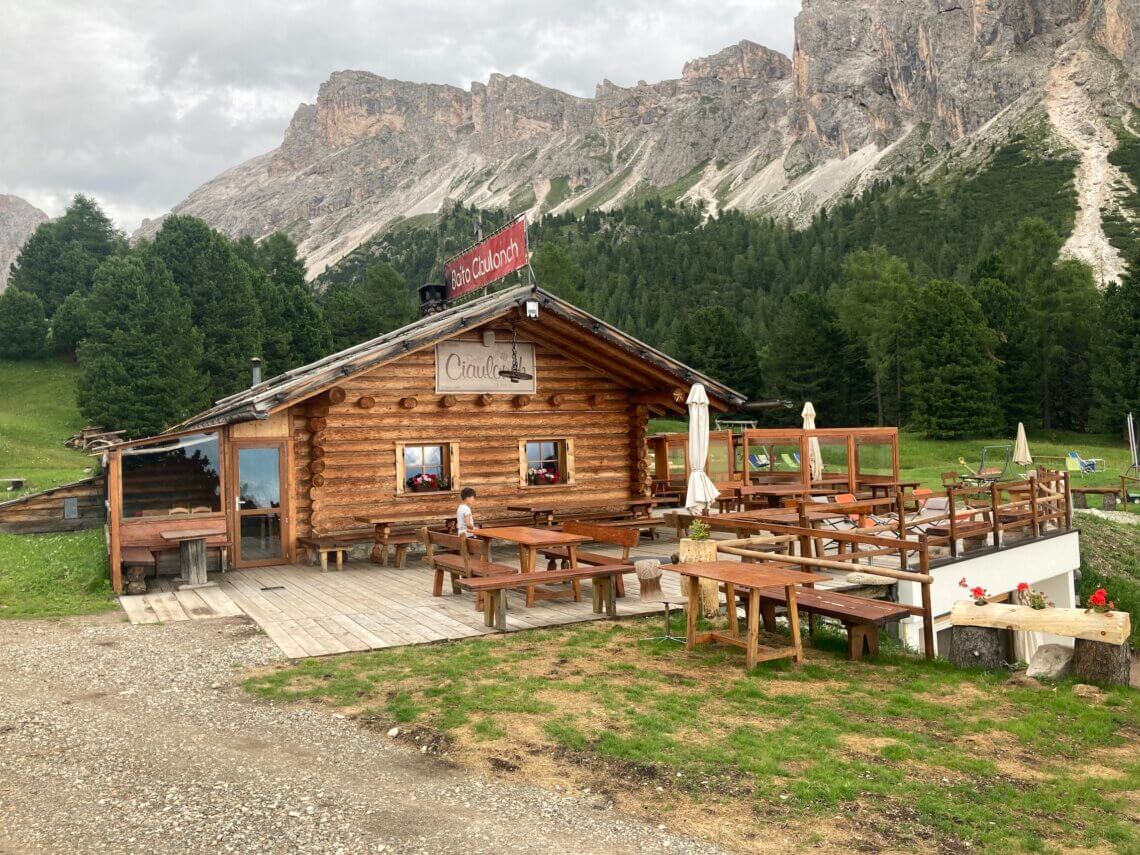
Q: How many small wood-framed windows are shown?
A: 2